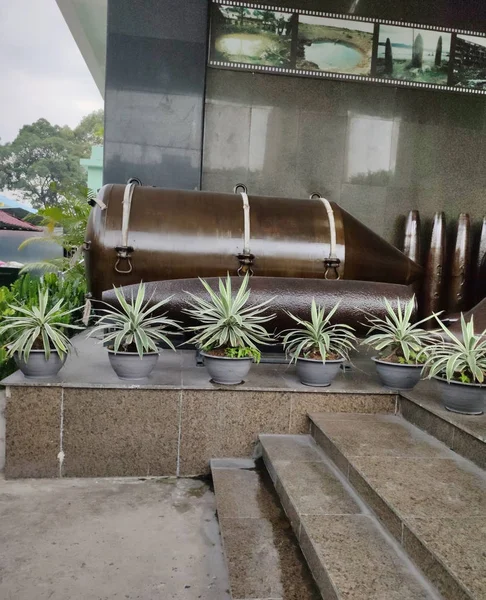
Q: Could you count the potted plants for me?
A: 6